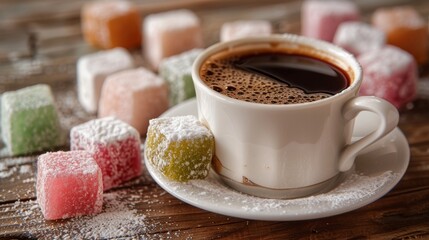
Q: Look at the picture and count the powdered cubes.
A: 14